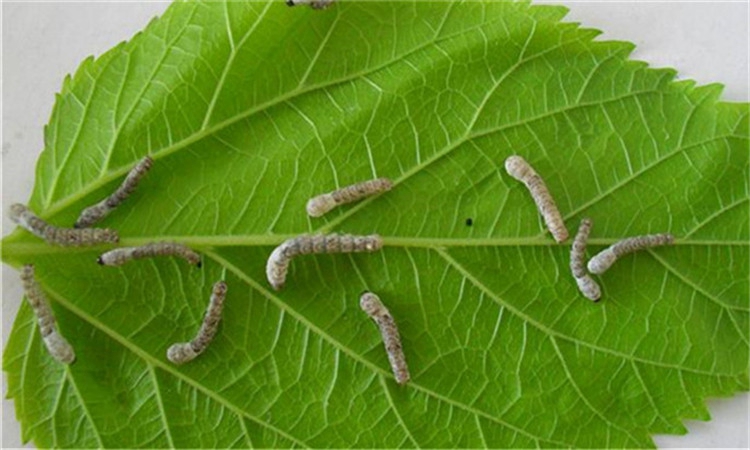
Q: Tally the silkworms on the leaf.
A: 12